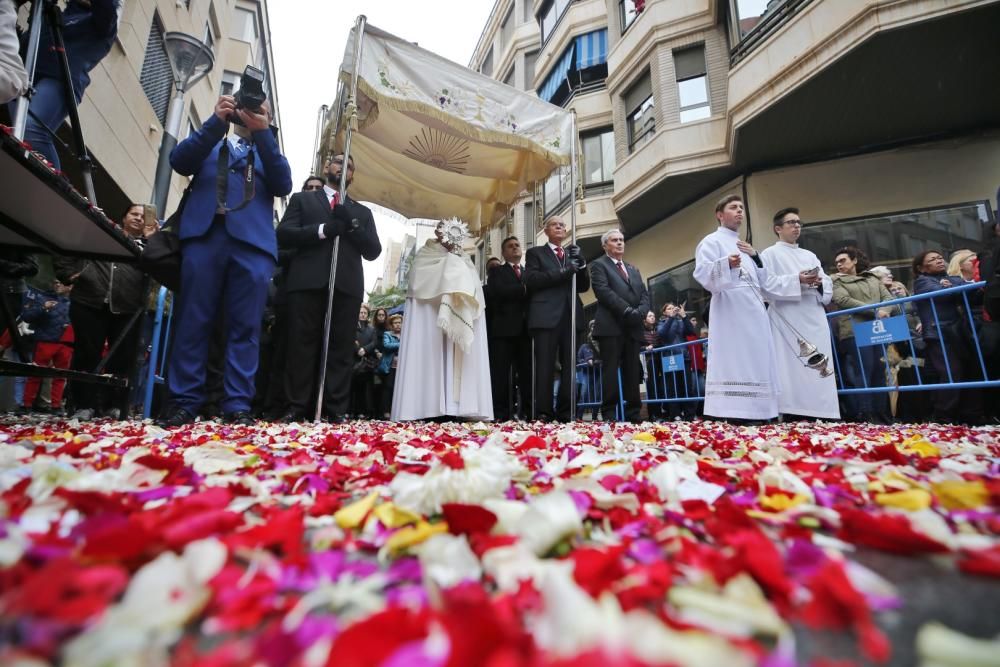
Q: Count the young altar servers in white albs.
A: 2